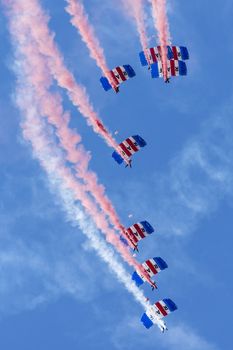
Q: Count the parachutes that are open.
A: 8